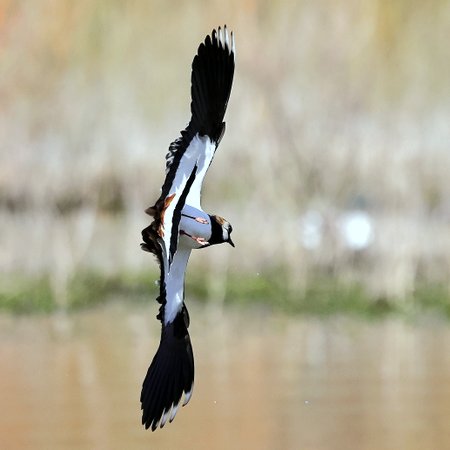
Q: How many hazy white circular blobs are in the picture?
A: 2